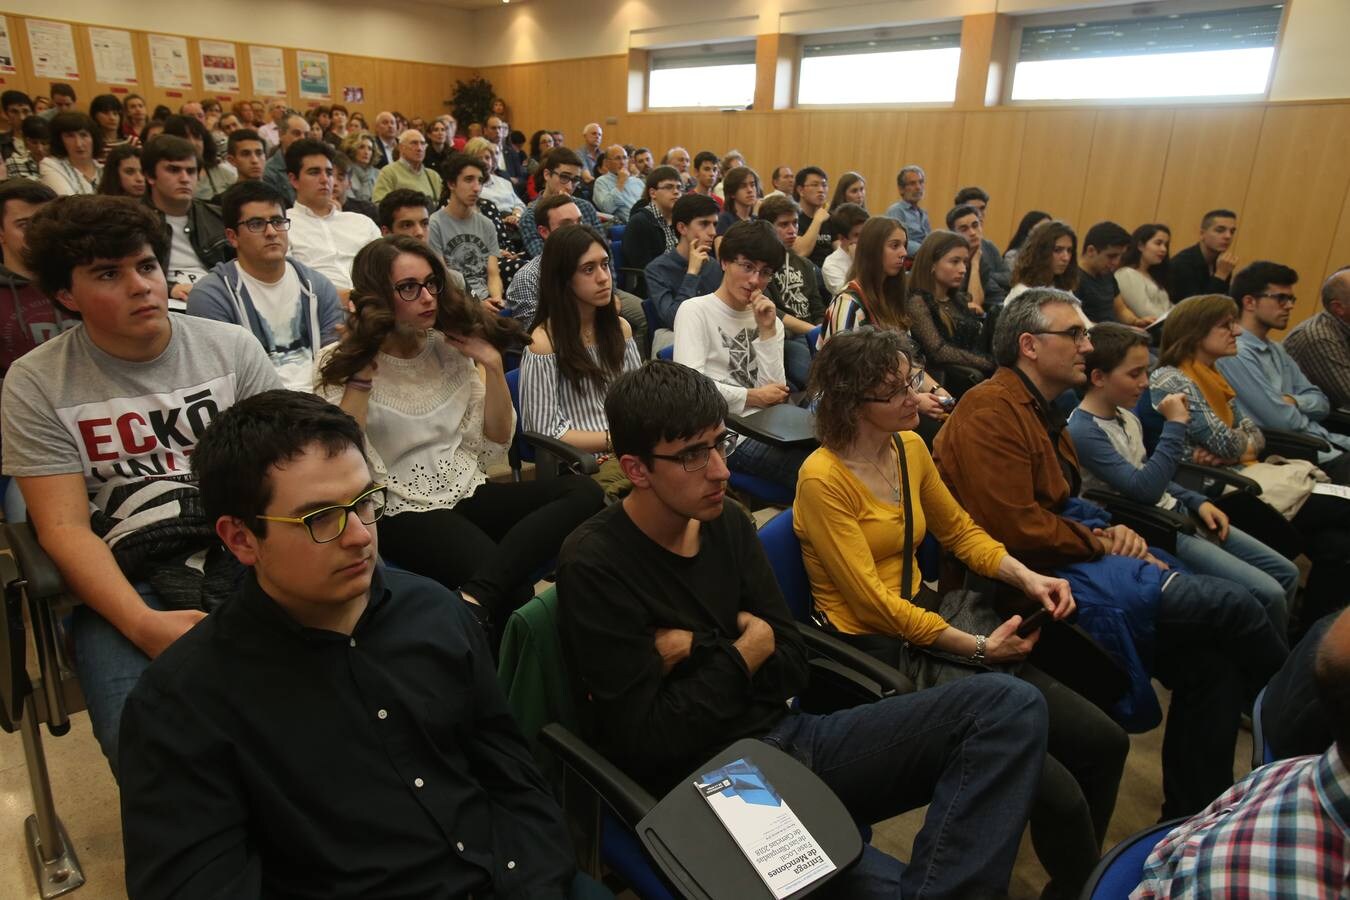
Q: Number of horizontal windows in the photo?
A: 3